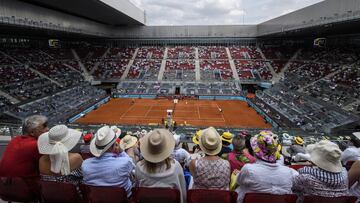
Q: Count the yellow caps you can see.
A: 3